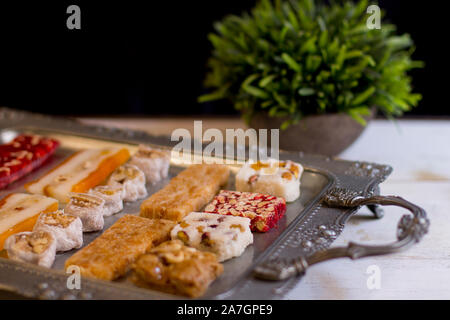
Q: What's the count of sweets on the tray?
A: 15